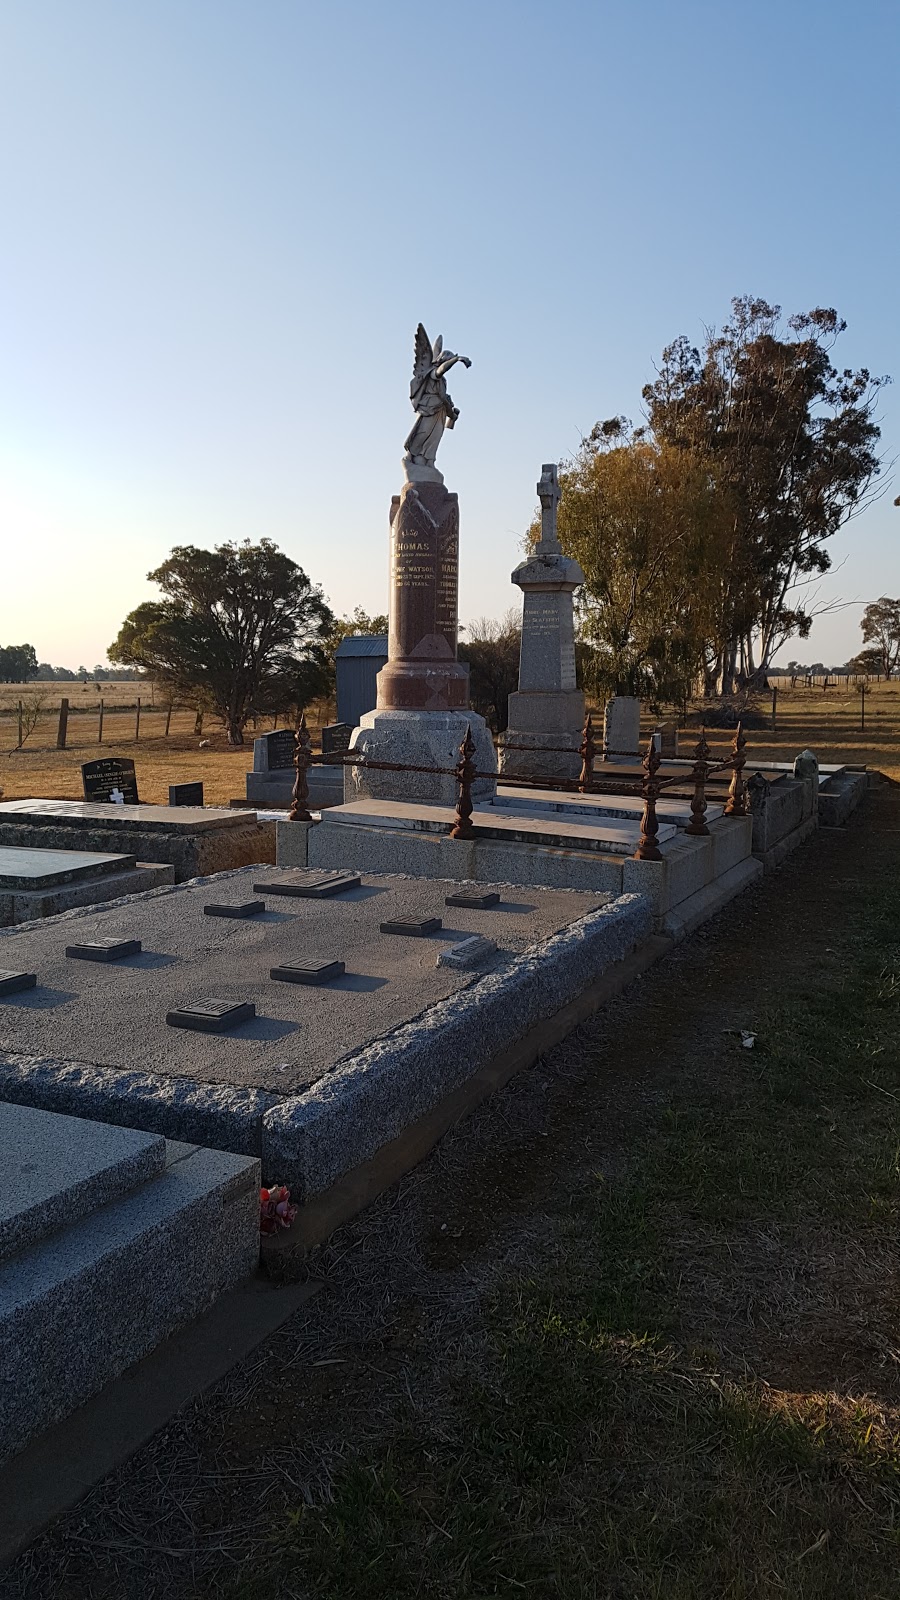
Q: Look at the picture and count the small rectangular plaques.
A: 9